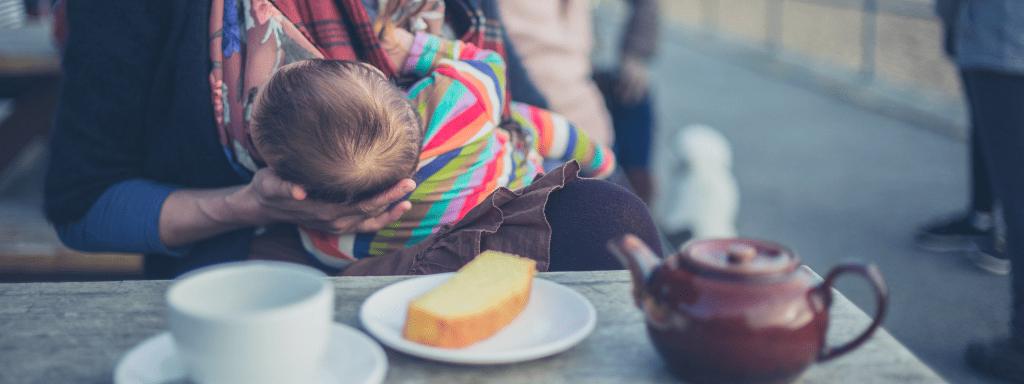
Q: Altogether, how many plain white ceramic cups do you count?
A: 1